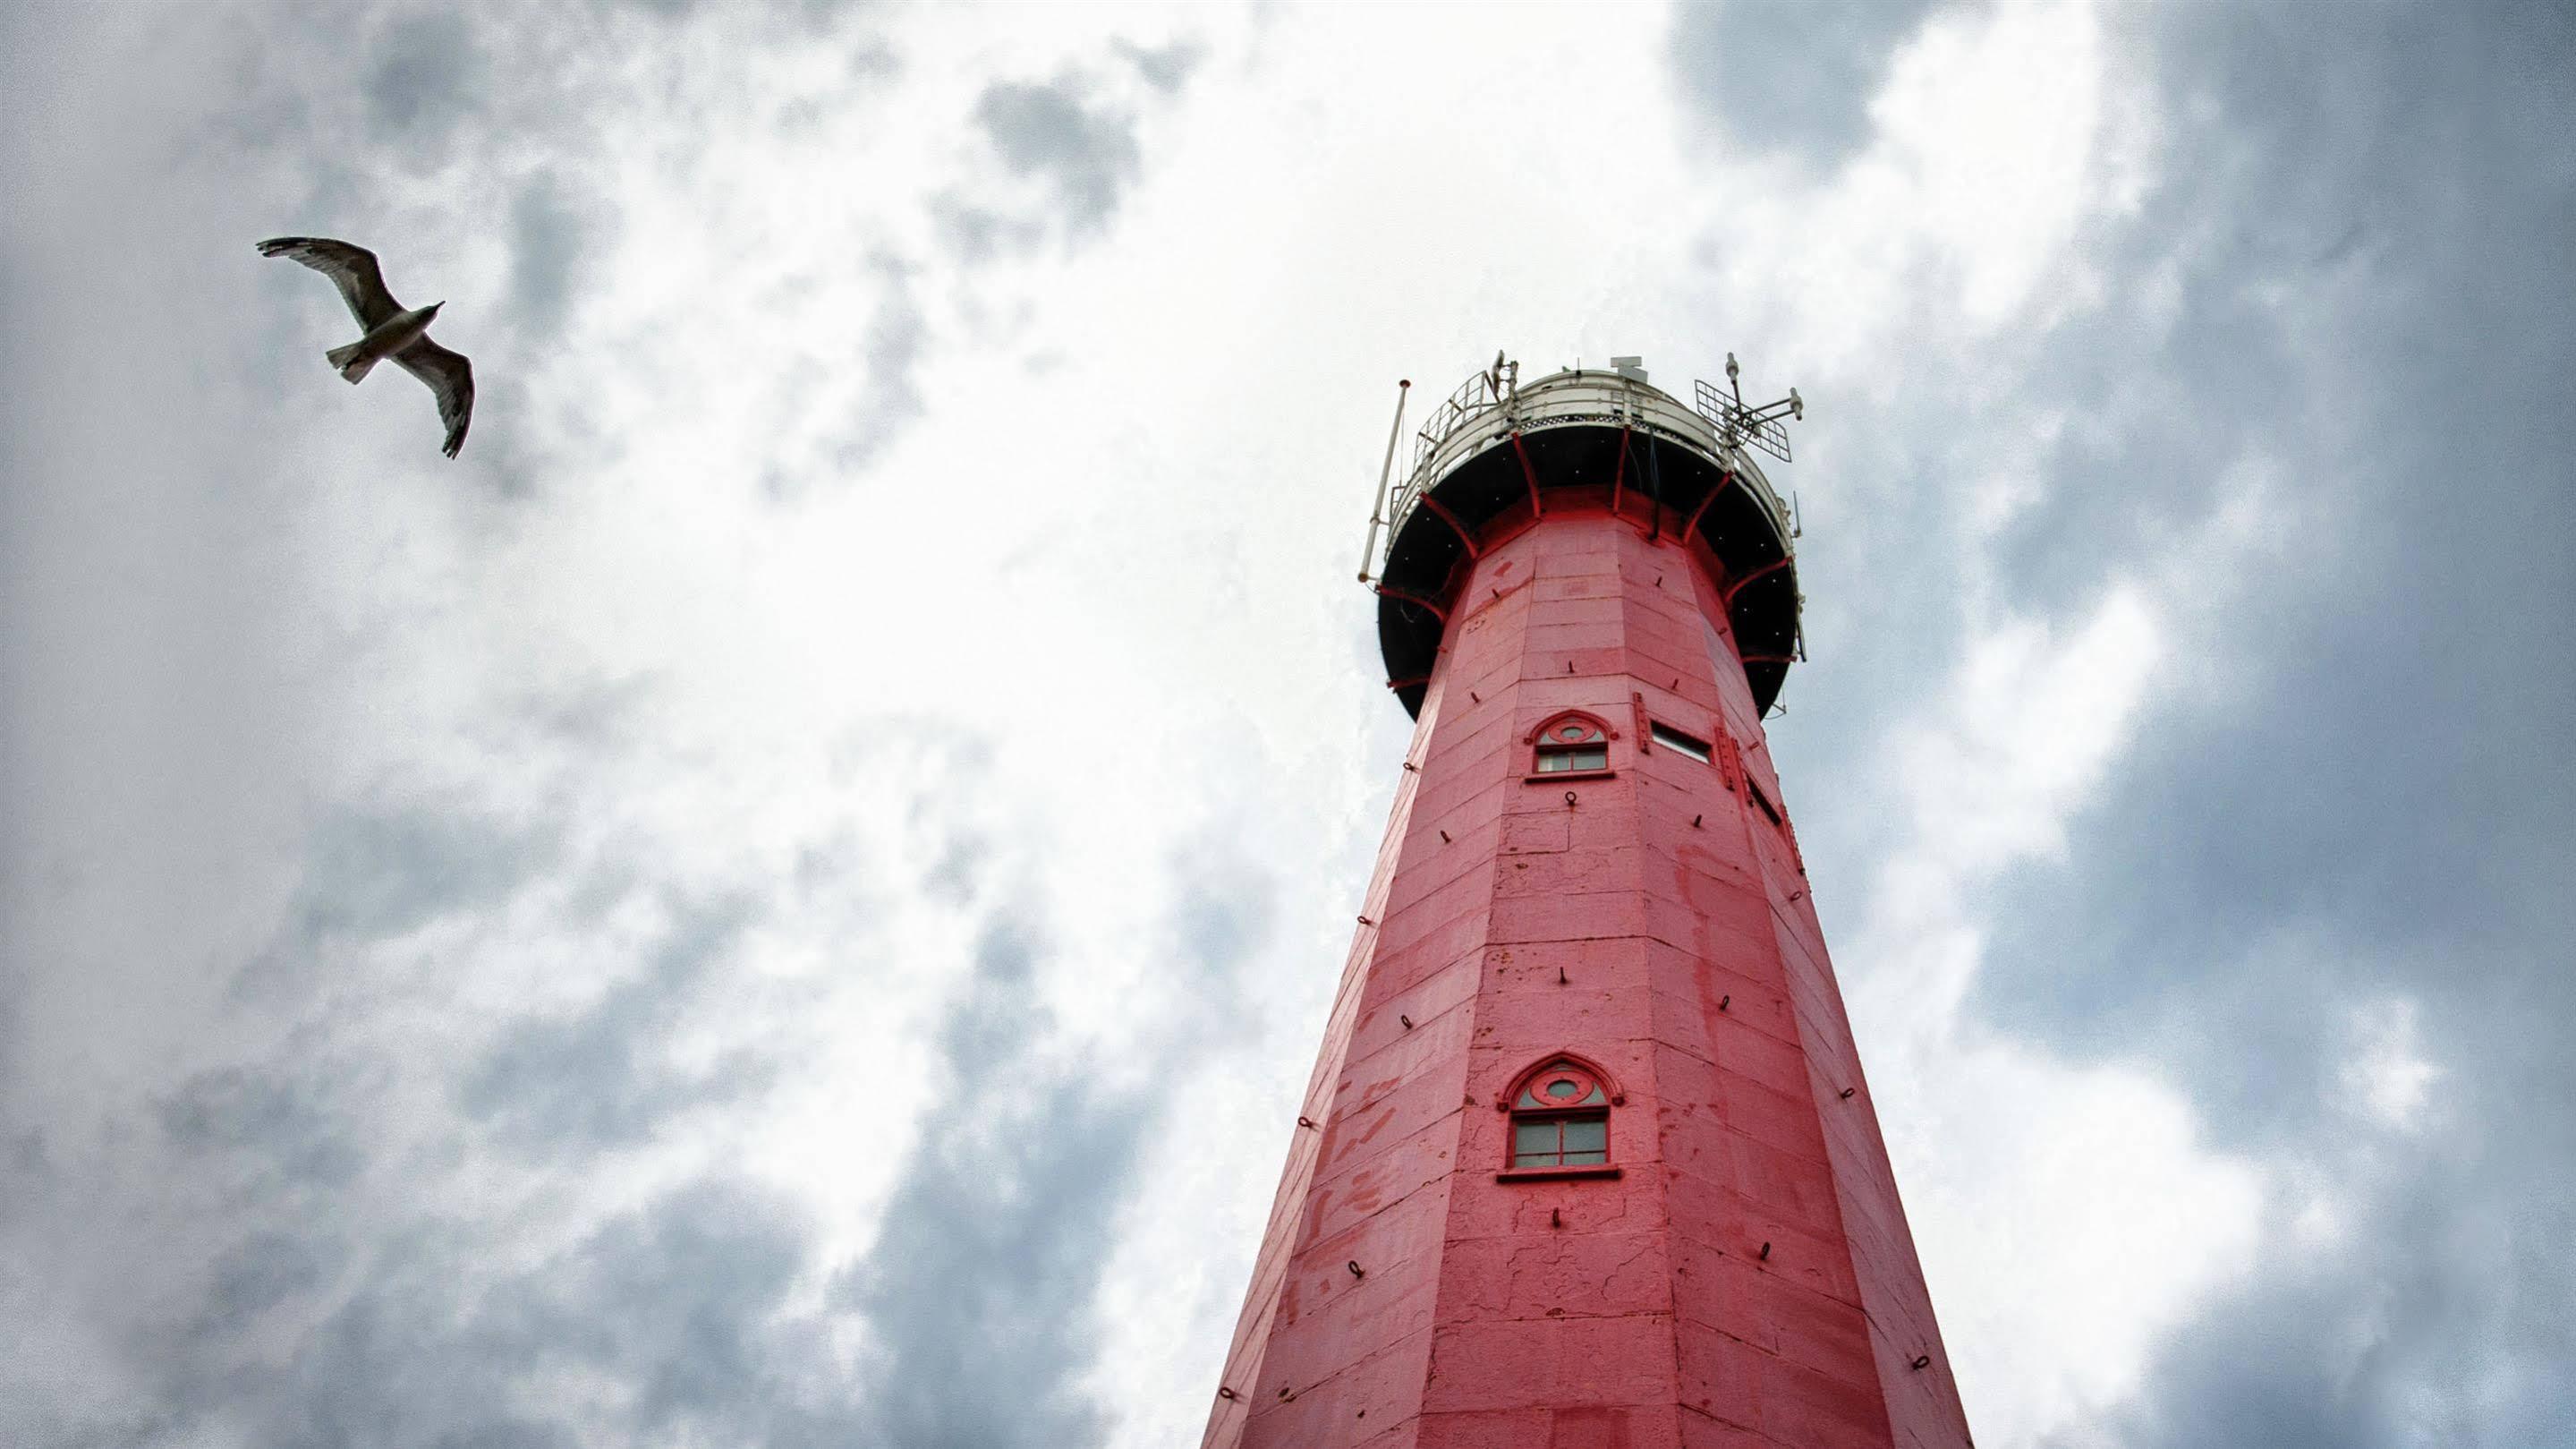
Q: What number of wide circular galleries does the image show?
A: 1